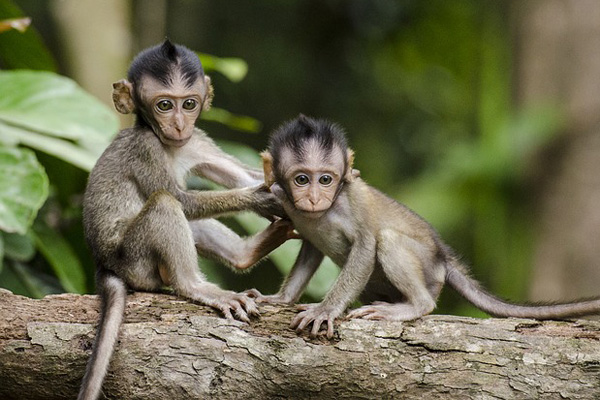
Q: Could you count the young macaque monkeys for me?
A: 2